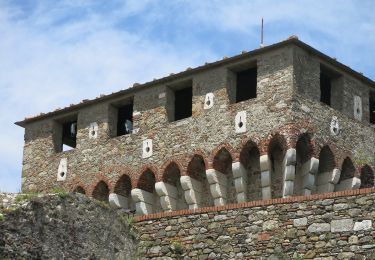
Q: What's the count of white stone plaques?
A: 7